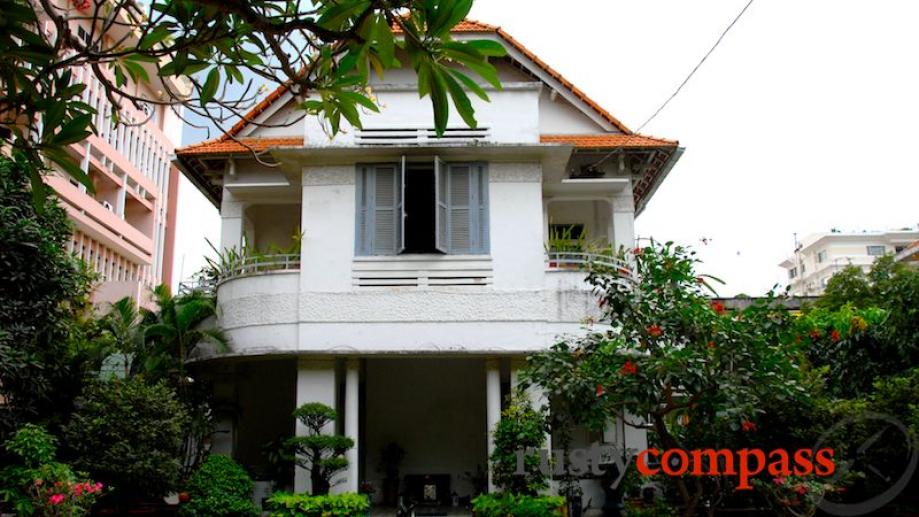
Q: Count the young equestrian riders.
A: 0